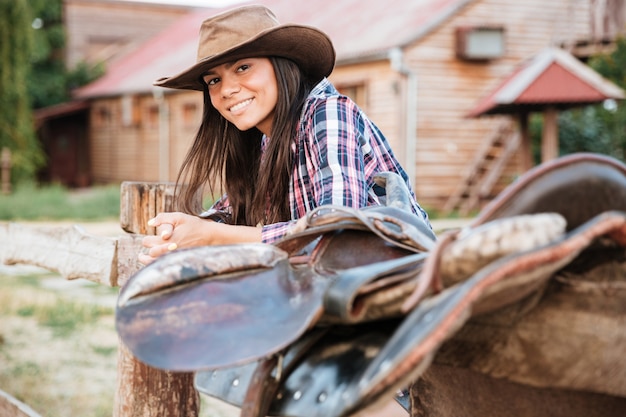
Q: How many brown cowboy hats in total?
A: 1